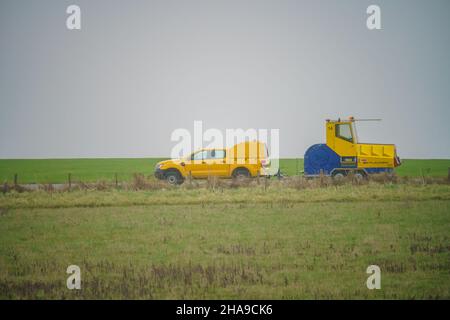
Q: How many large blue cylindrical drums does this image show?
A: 1